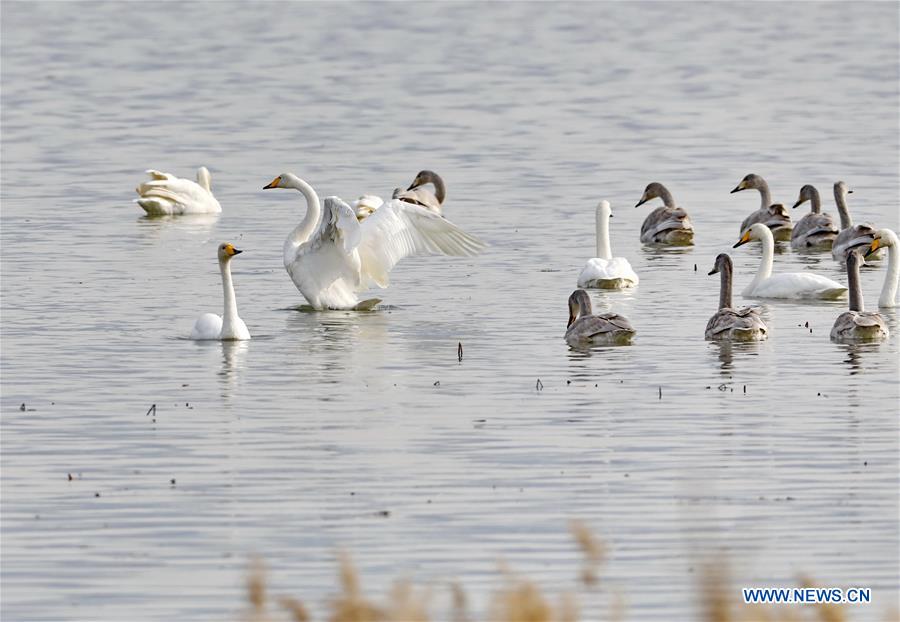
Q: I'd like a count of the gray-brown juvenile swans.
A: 8